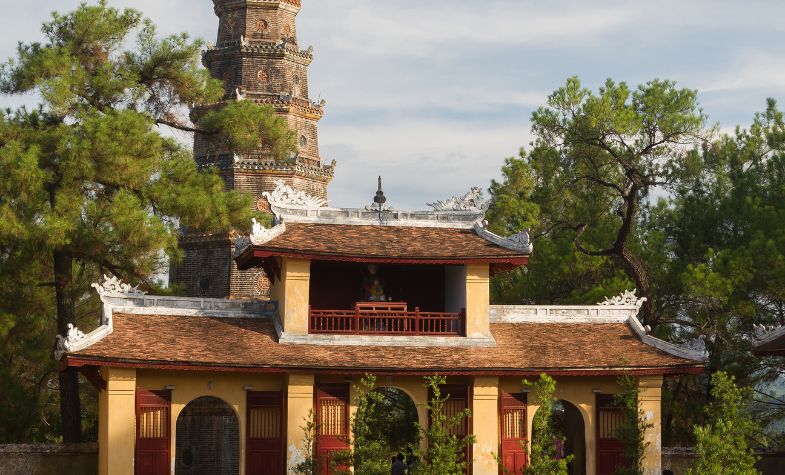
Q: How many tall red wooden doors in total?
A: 6